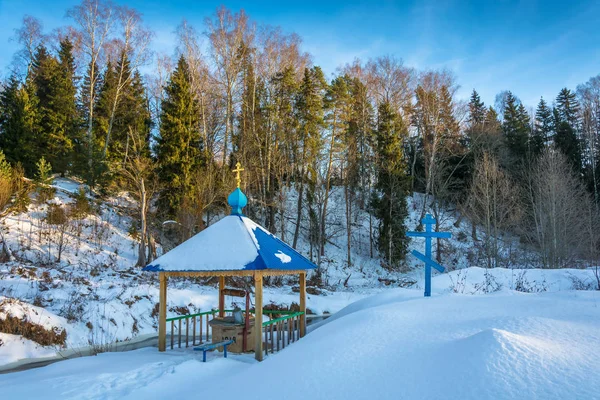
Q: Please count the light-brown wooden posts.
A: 4